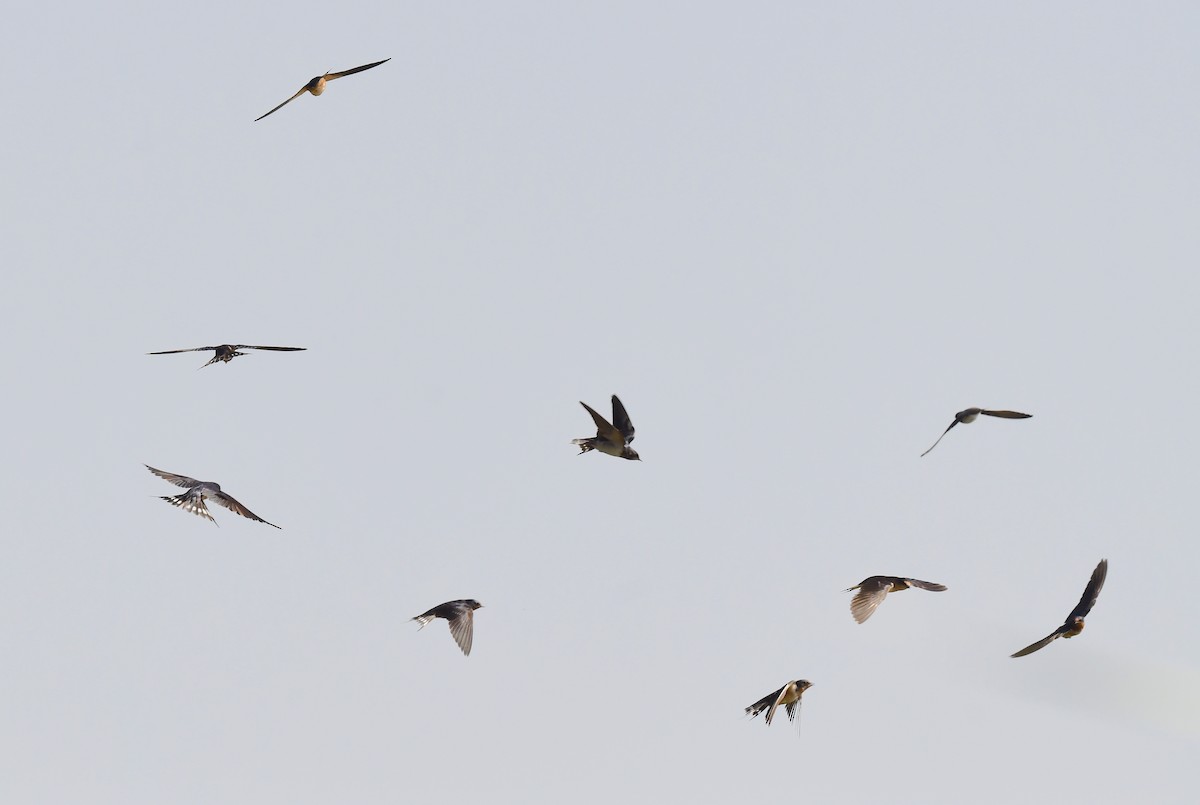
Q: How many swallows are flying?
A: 9